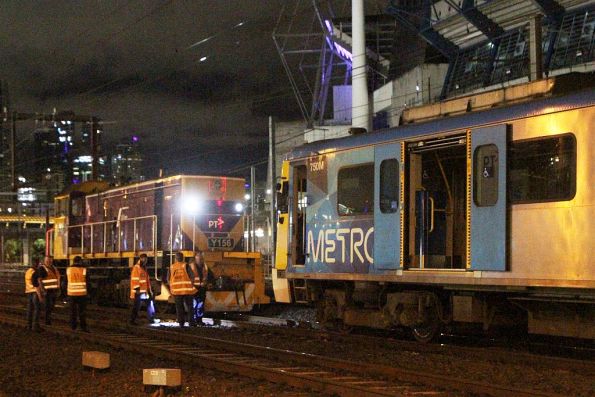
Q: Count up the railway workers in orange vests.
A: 6